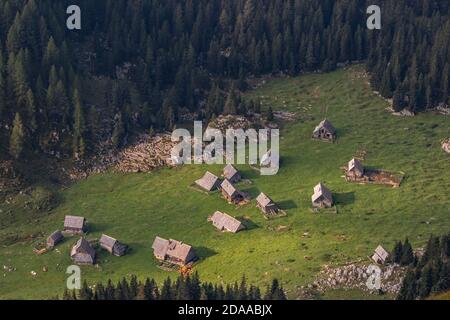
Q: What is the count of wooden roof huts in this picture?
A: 15